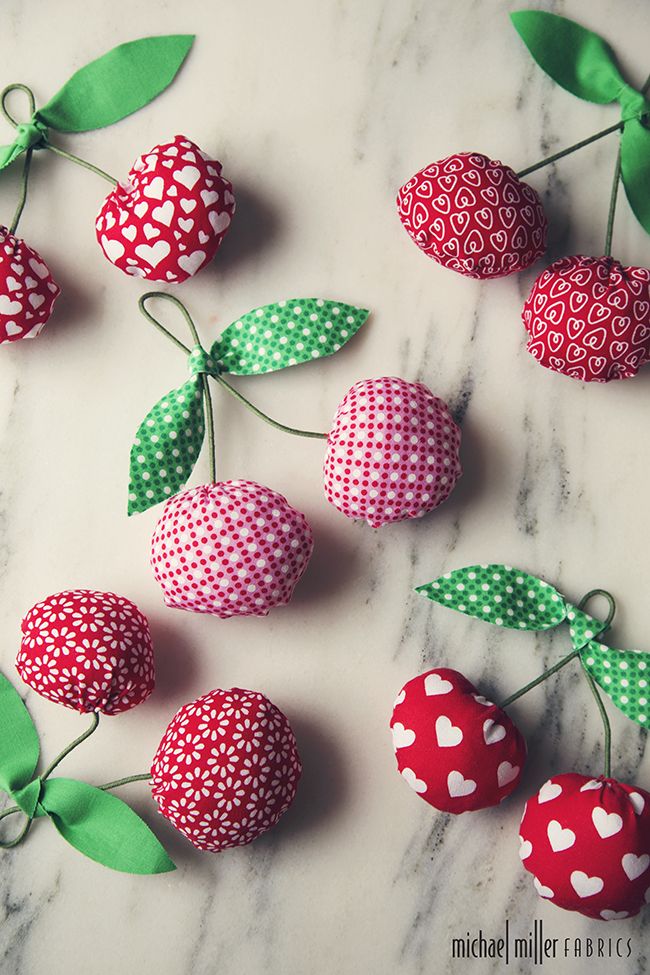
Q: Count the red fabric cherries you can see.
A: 8